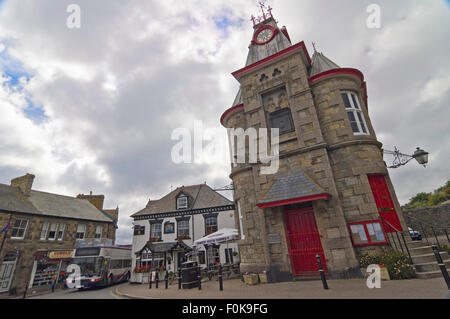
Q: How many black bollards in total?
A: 8